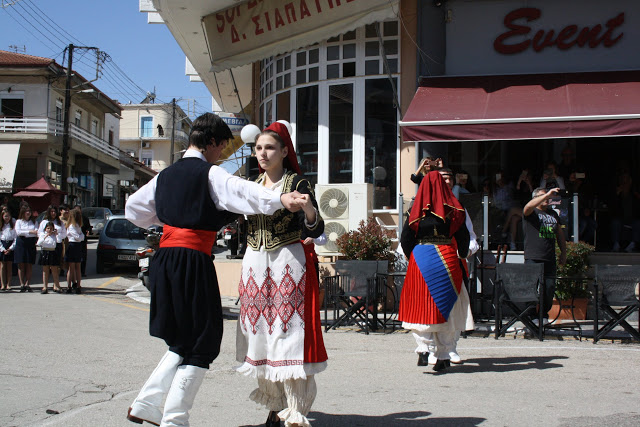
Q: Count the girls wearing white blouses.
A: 5